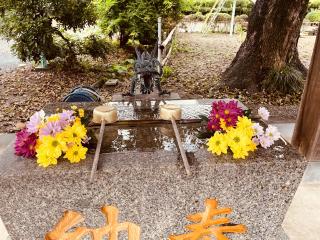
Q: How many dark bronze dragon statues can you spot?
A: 1